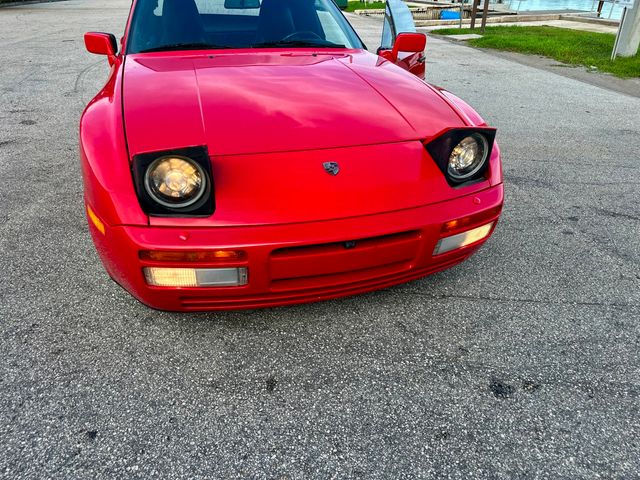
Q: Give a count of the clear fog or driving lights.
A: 2